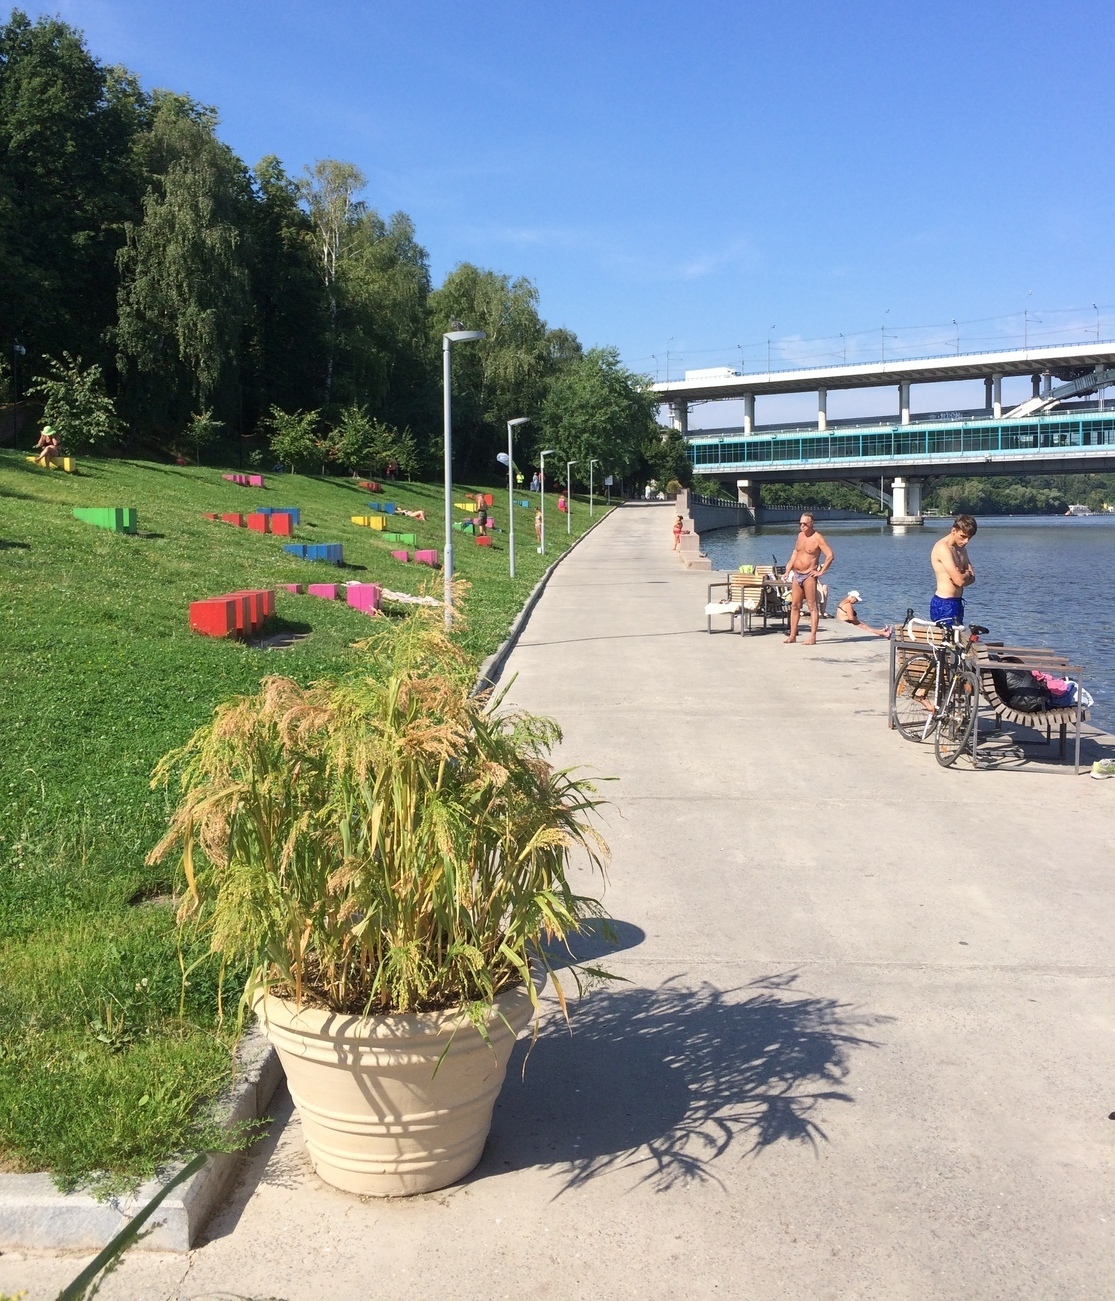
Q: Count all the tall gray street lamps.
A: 5